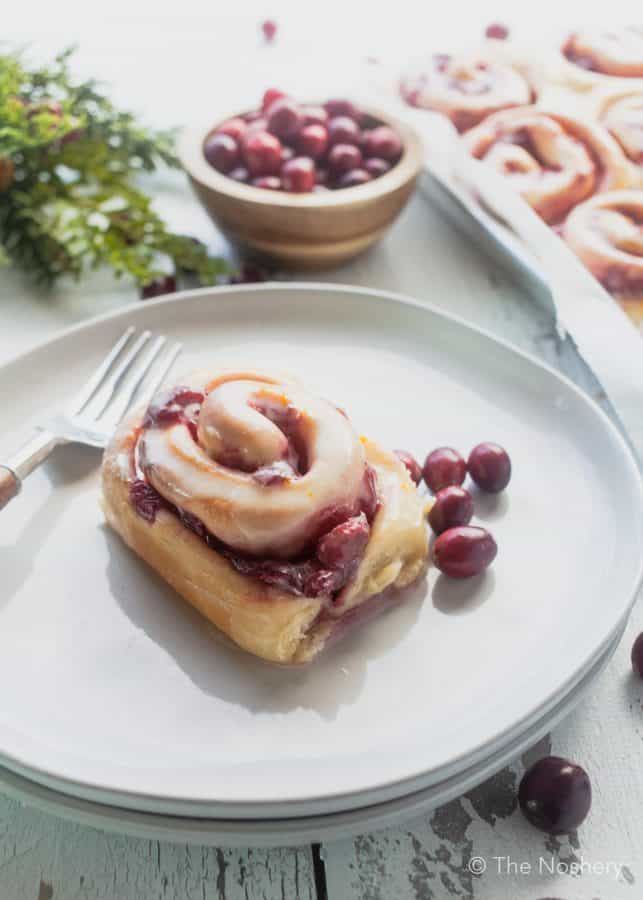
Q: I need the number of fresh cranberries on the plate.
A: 5